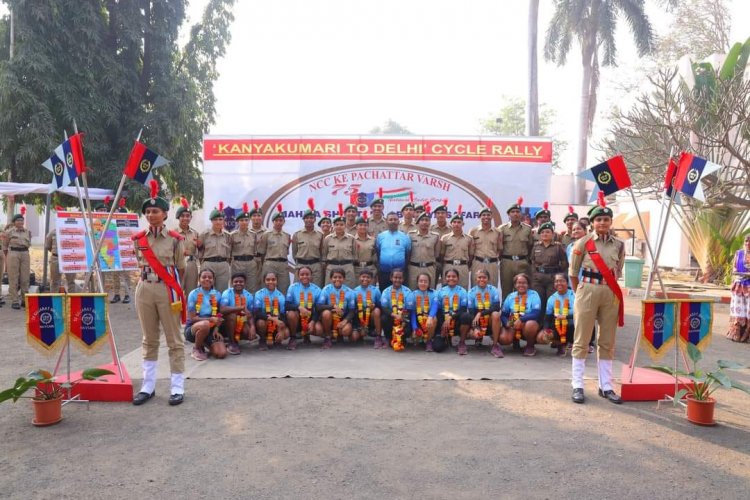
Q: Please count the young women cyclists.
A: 12